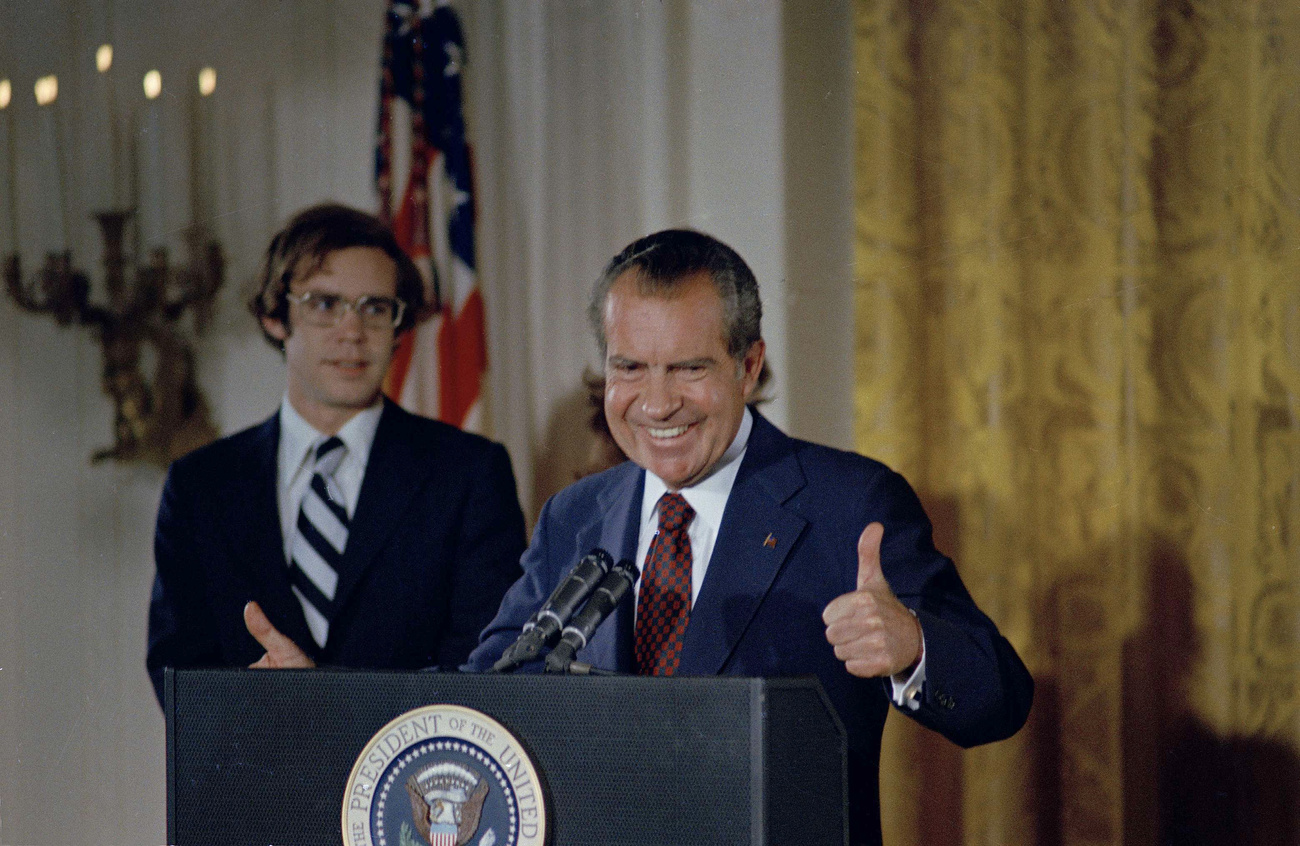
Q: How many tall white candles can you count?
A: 5